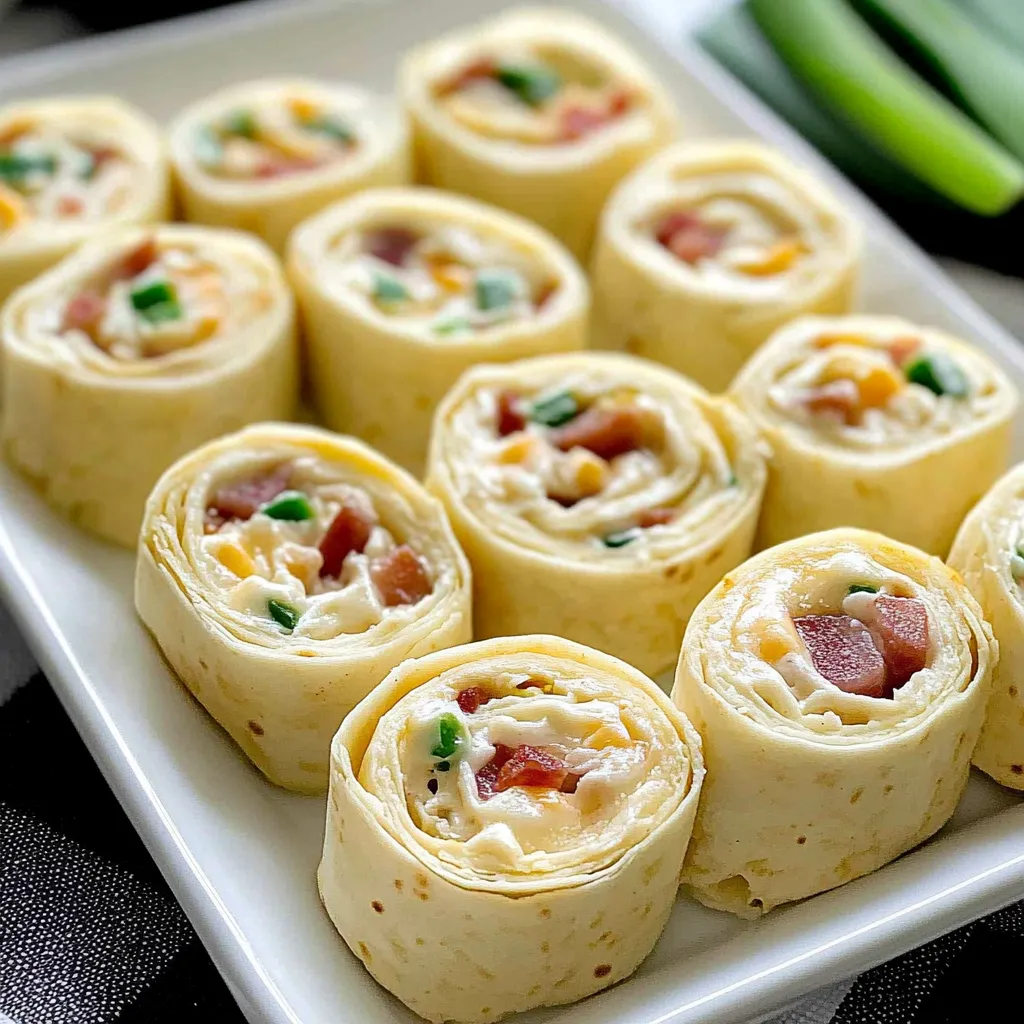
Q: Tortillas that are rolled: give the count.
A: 12